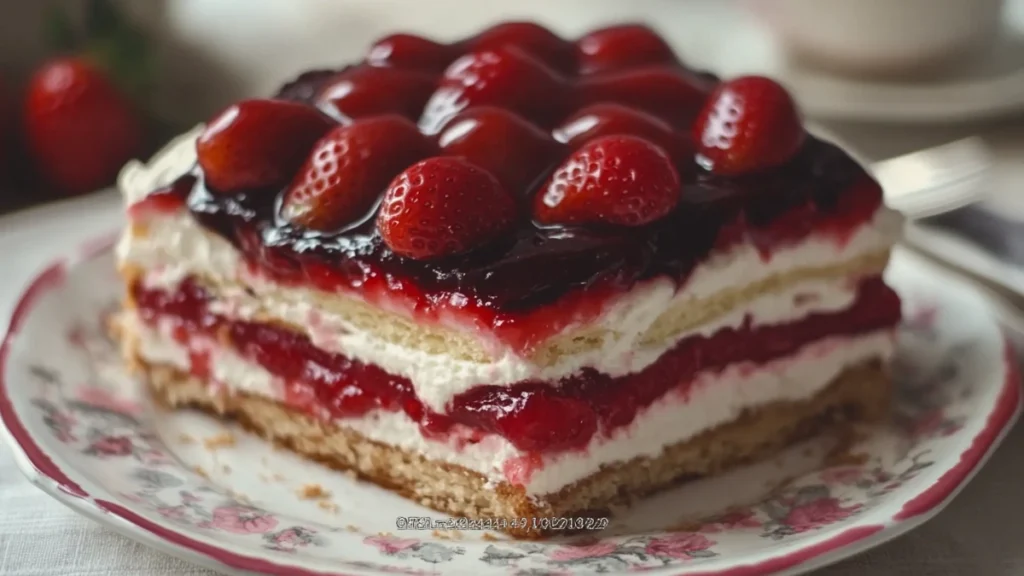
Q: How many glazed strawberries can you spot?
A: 13